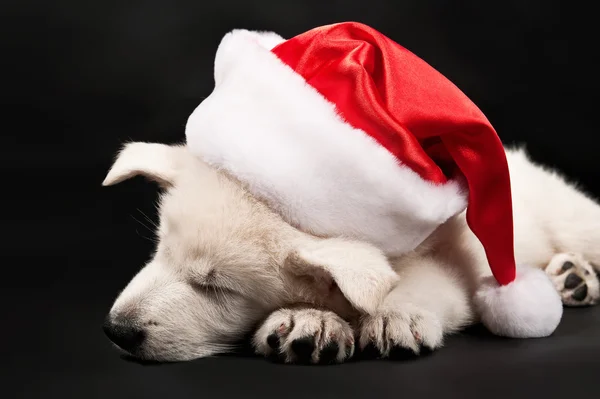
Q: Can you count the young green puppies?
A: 0